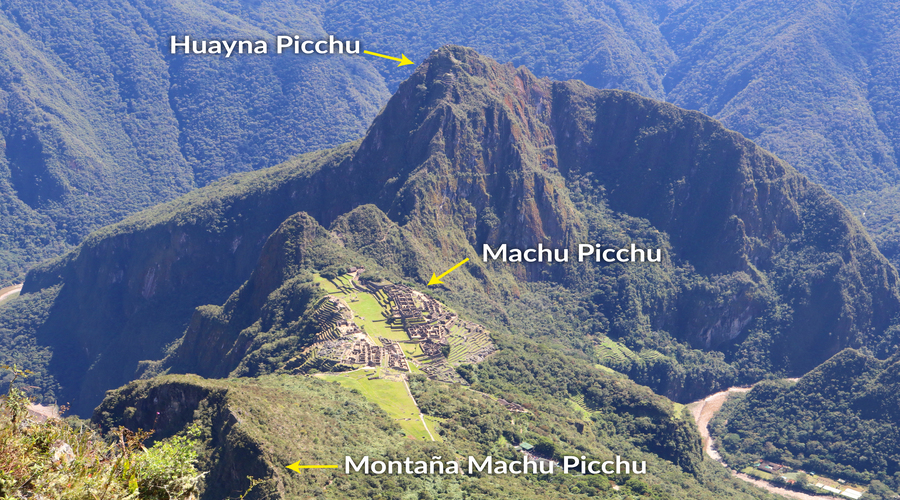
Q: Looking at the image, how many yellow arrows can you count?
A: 3